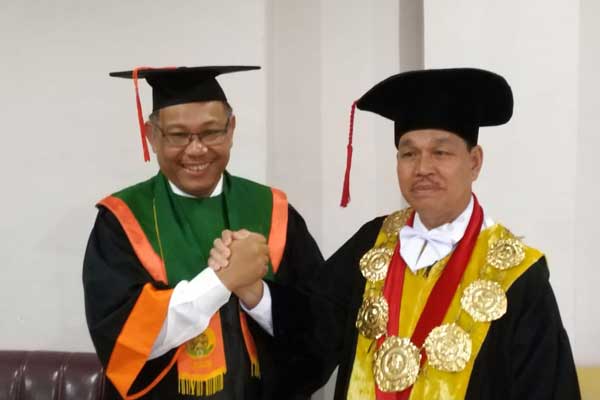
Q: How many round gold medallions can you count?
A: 7